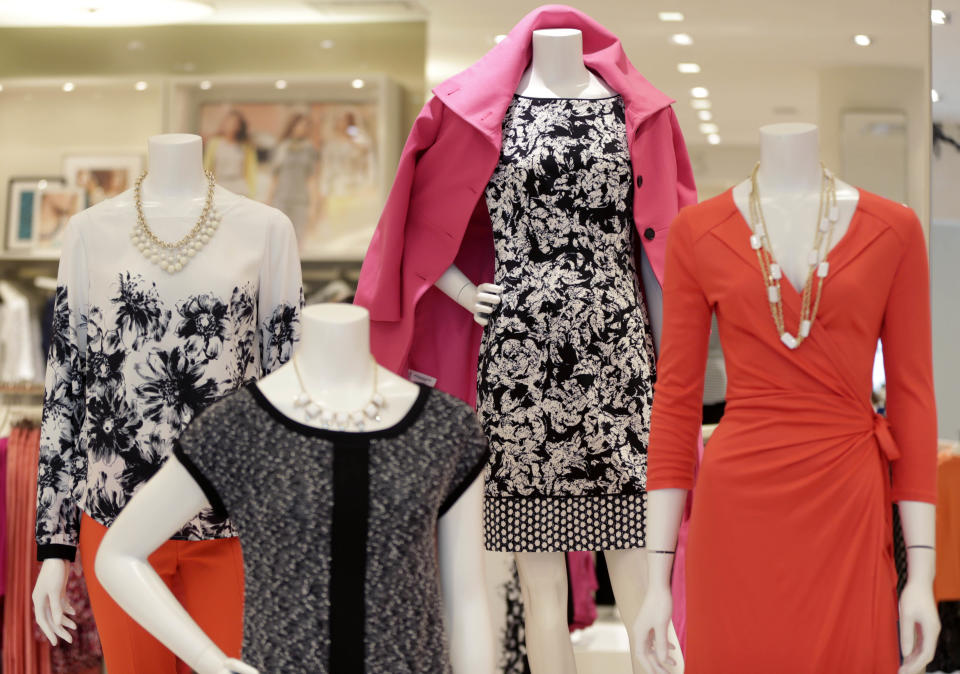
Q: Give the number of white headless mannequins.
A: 4